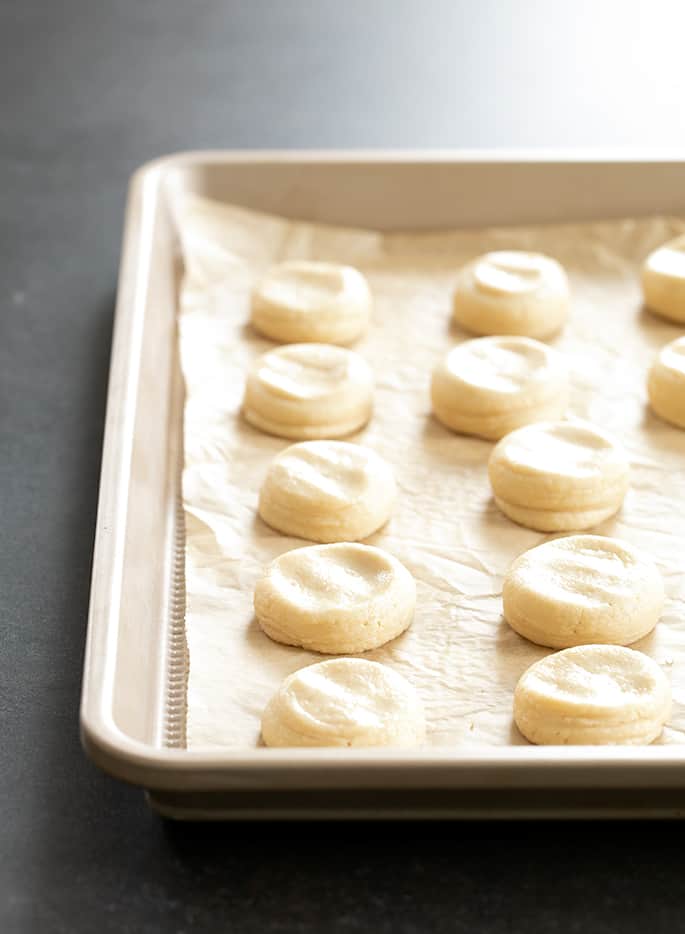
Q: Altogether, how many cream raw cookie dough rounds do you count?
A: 12